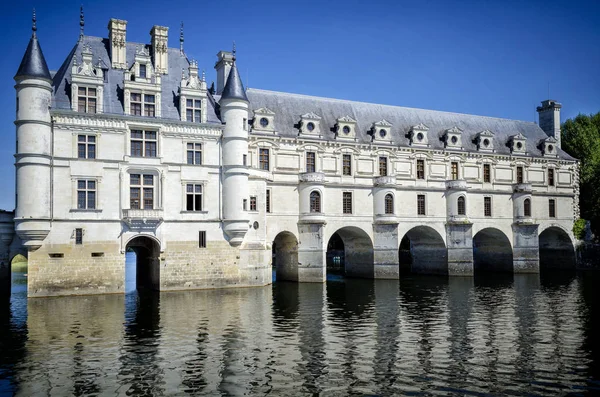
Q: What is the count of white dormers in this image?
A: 12